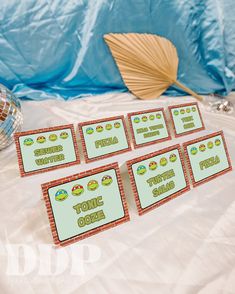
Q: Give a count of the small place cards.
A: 7